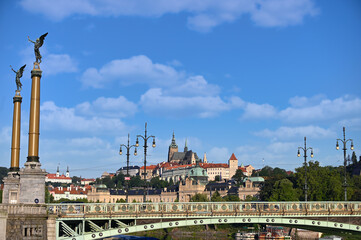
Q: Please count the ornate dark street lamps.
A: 4